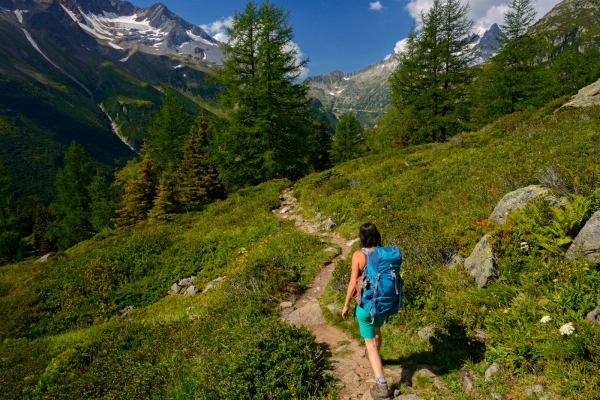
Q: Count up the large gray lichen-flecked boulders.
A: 4